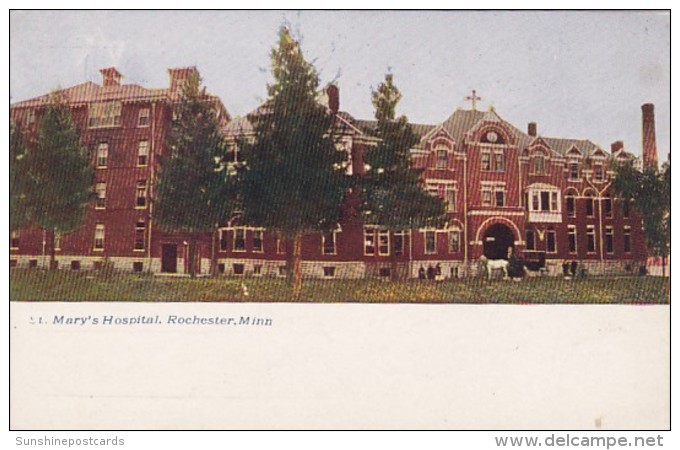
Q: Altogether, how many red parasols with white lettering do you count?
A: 0